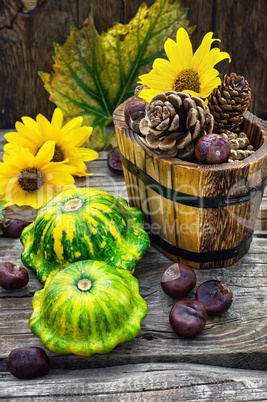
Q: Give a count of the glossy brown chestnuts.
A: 9